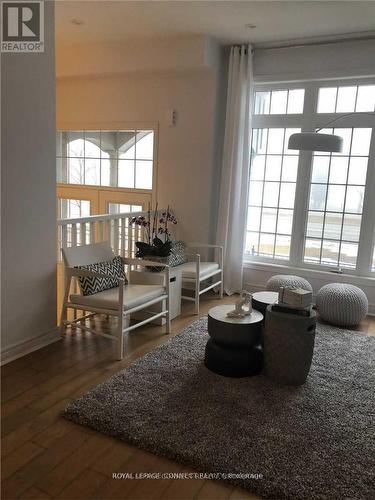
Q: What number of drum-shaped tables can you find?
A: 3